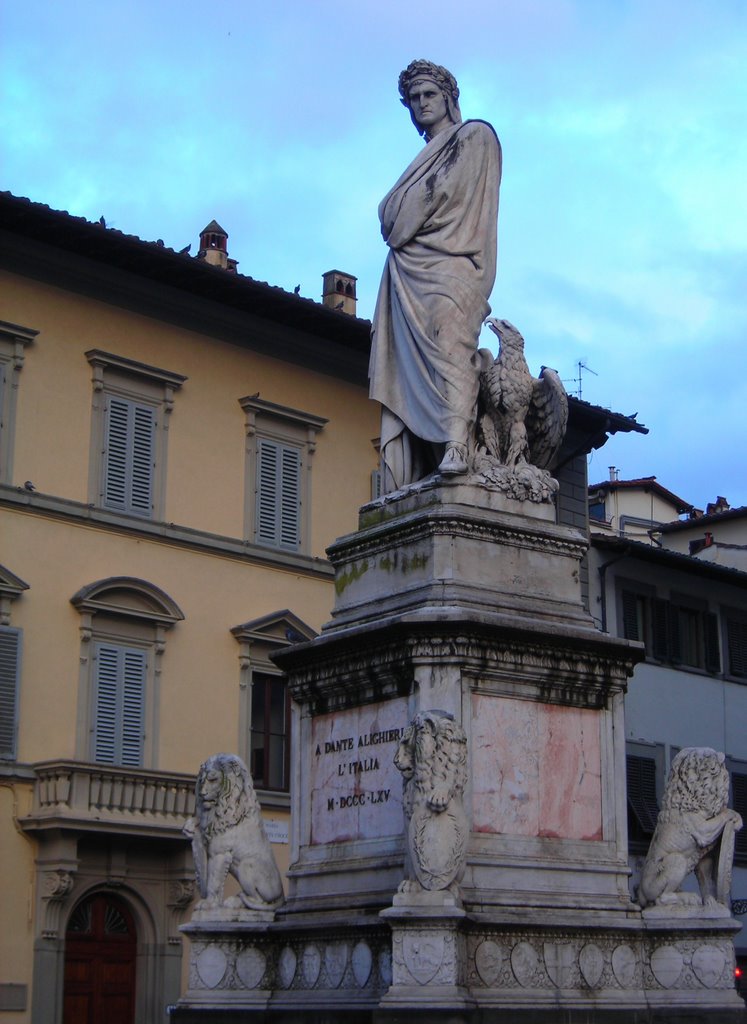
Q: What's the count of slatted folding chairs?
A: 0